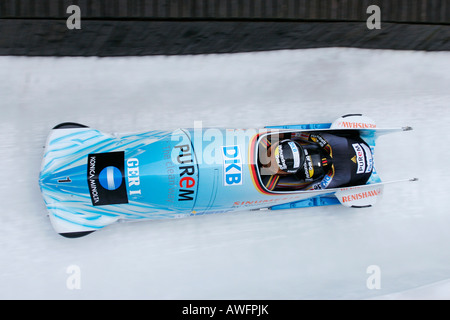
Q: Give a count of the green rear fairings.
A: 0